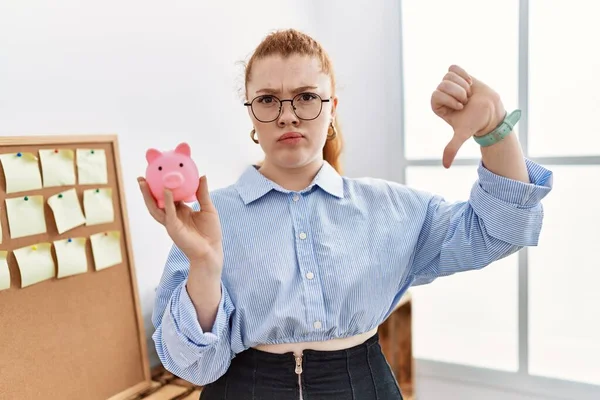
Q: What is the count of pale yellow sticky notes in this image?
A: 10